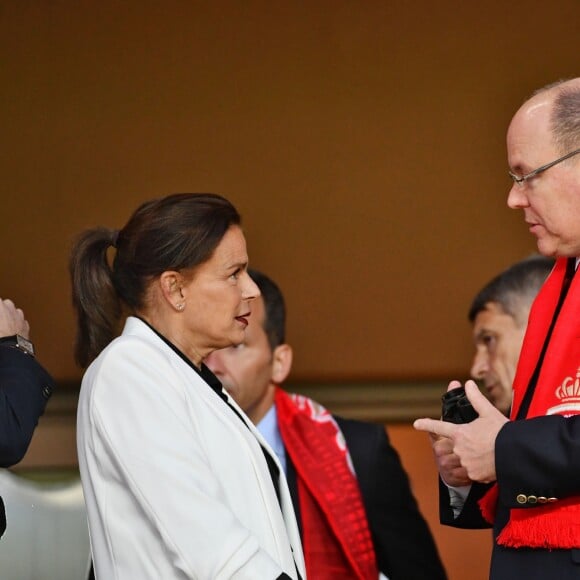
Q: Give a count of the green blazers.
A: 0